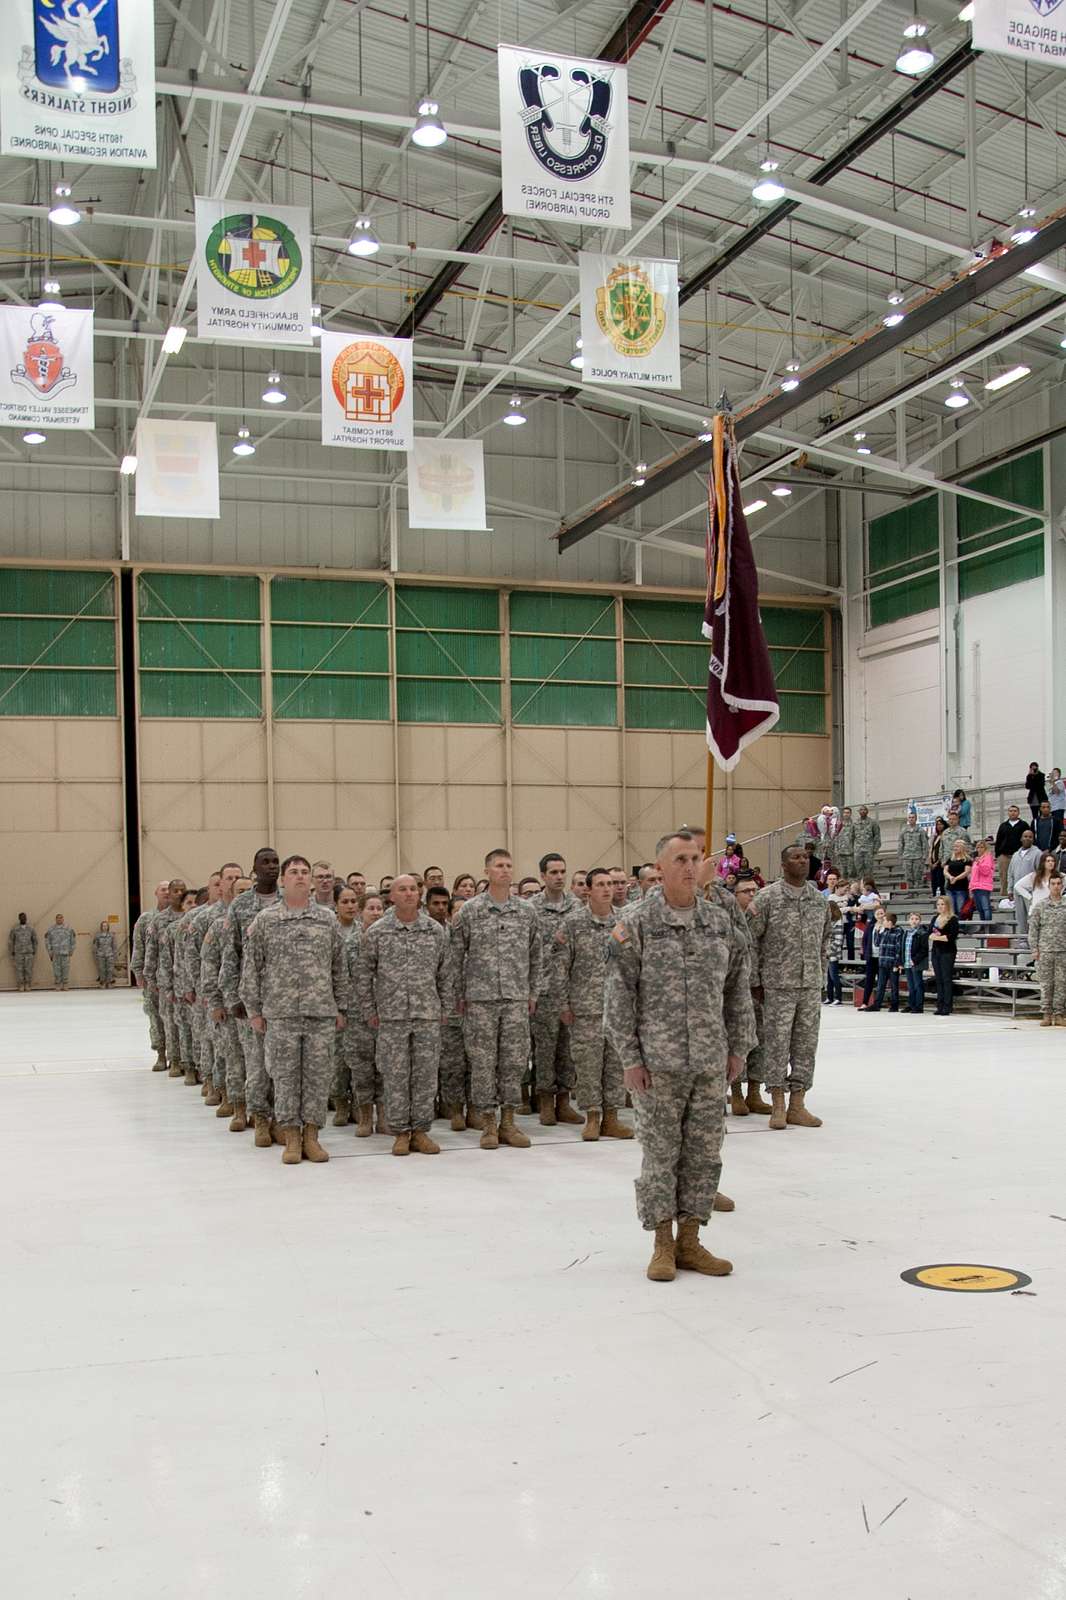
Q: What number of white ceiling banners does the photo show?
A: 9